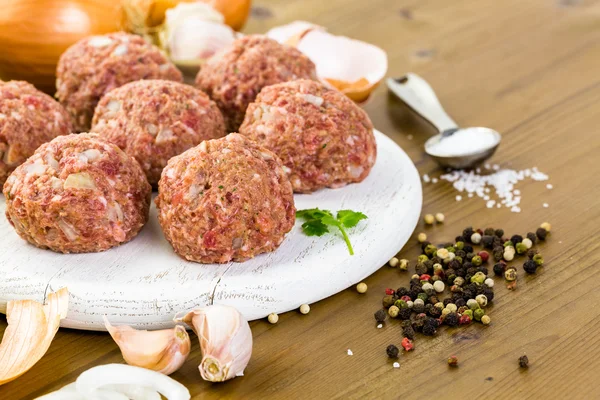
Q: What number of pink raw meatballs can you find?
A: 7